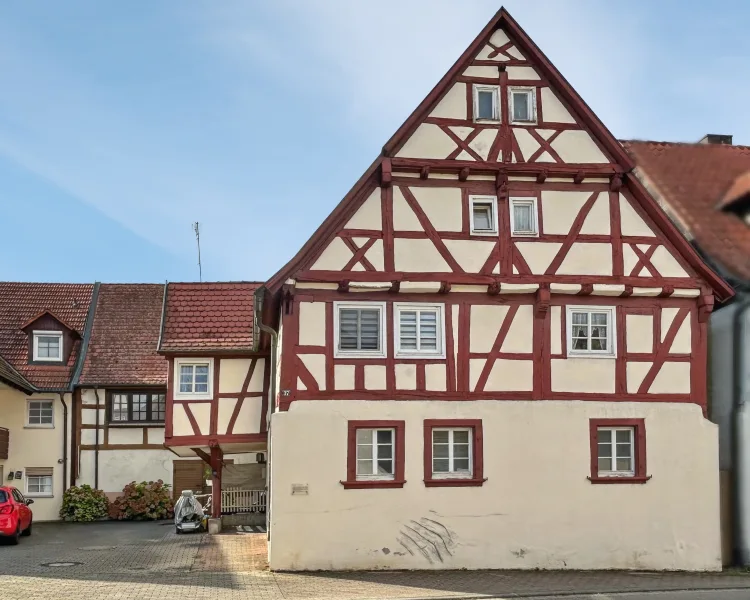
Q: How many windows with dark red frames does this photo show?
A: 3